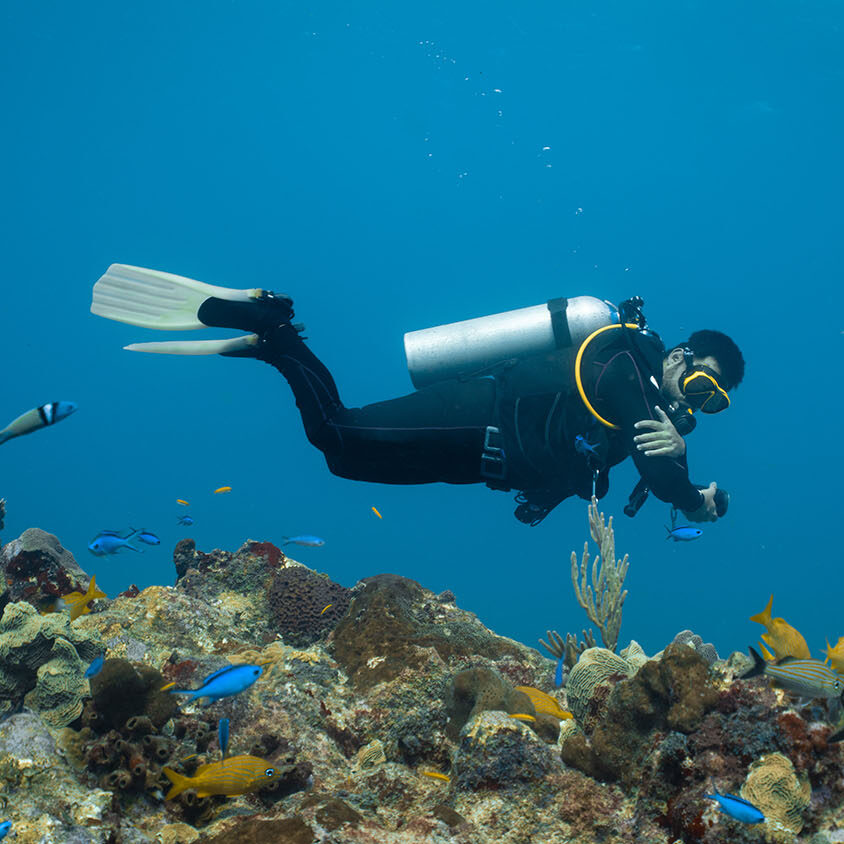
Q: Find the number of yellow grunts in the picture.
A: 5